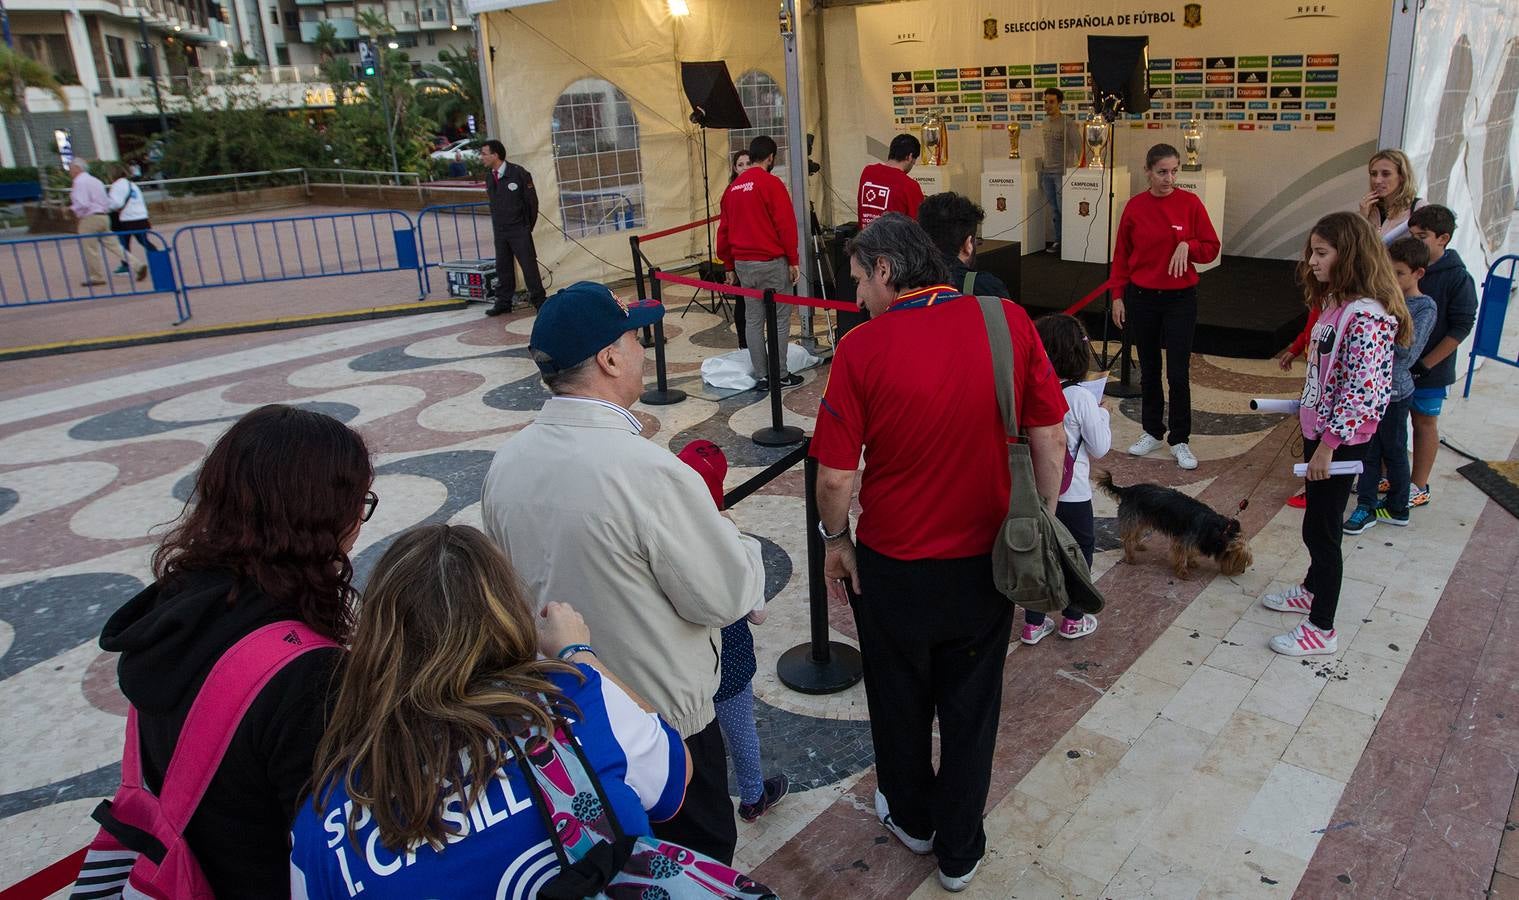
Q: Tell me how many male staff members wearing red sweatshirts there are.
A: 2